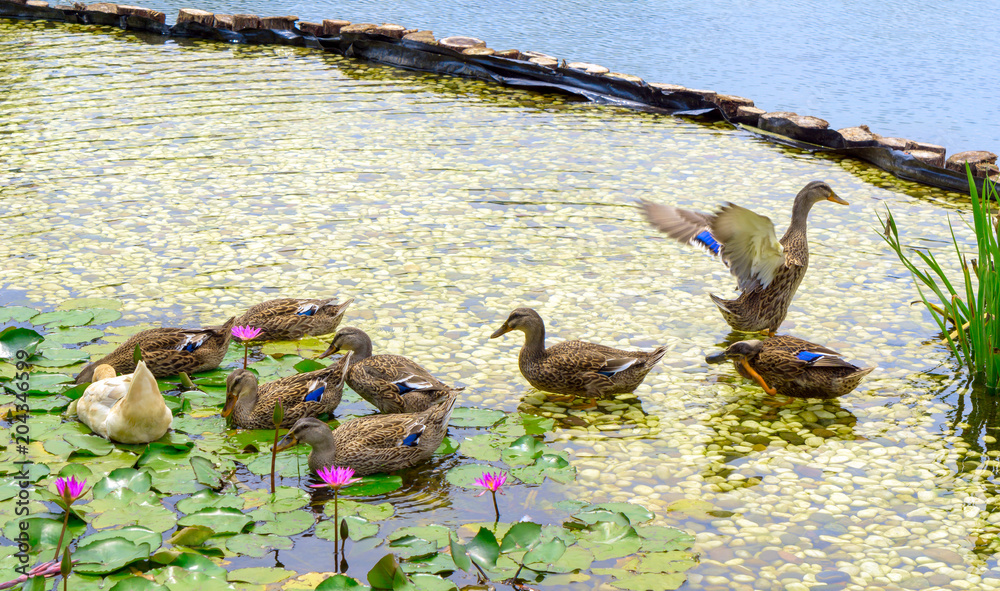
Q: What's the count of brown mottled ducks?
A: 8